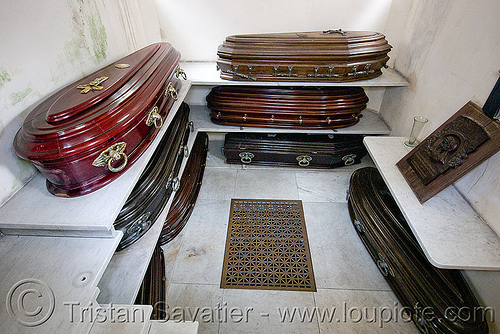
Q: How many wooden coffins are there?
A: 8